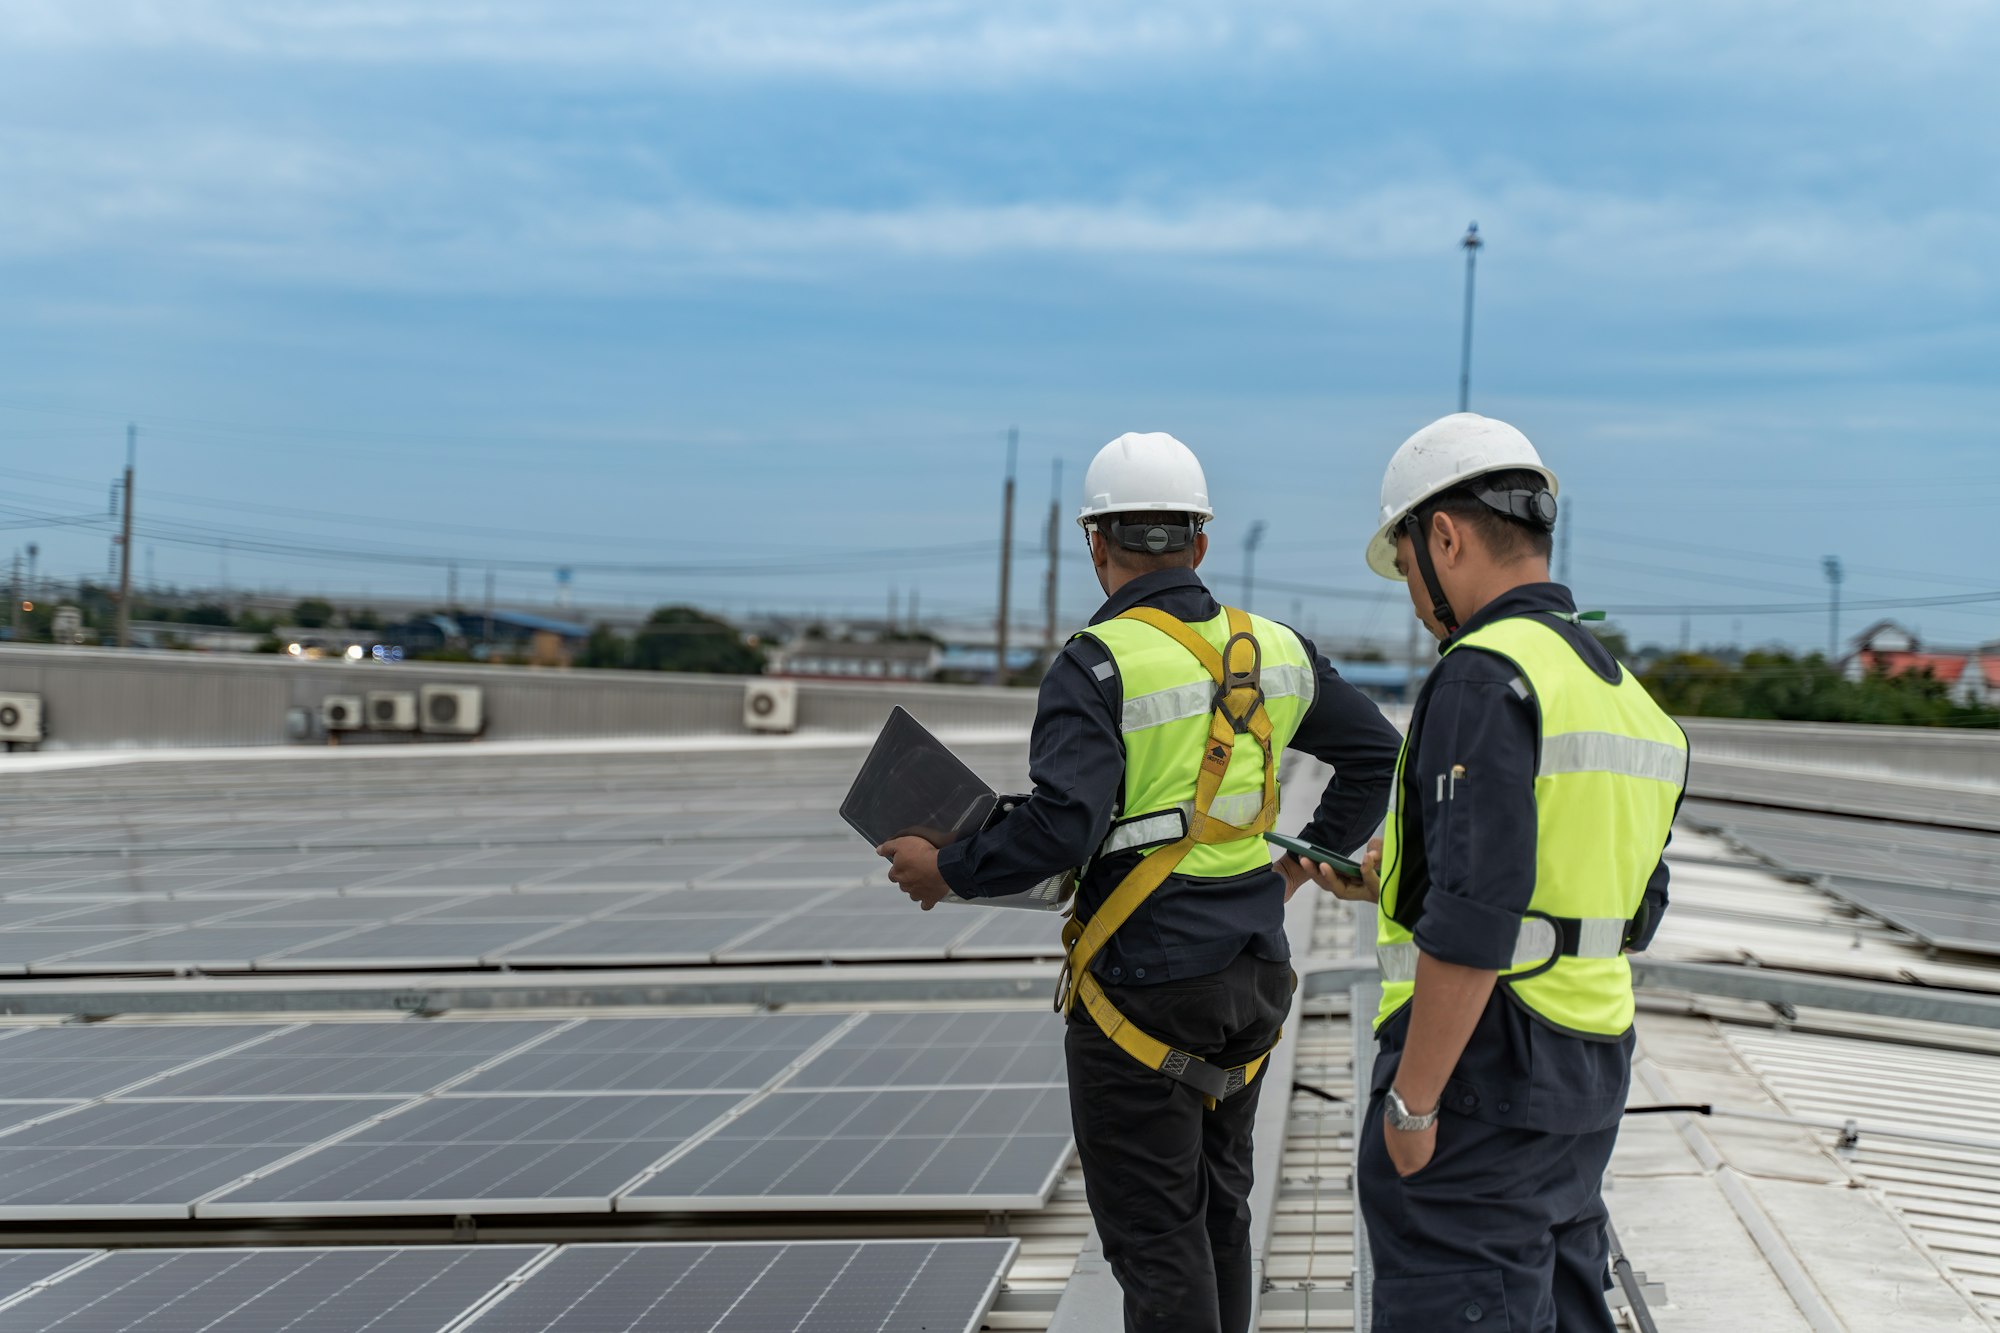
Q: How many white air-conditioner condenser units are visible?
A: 5